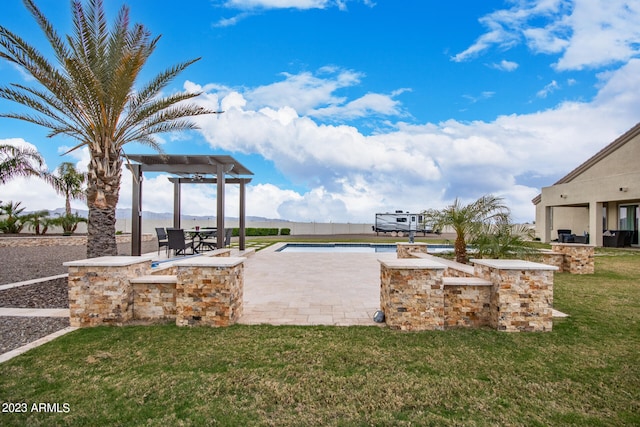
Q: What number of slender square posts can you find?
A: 4